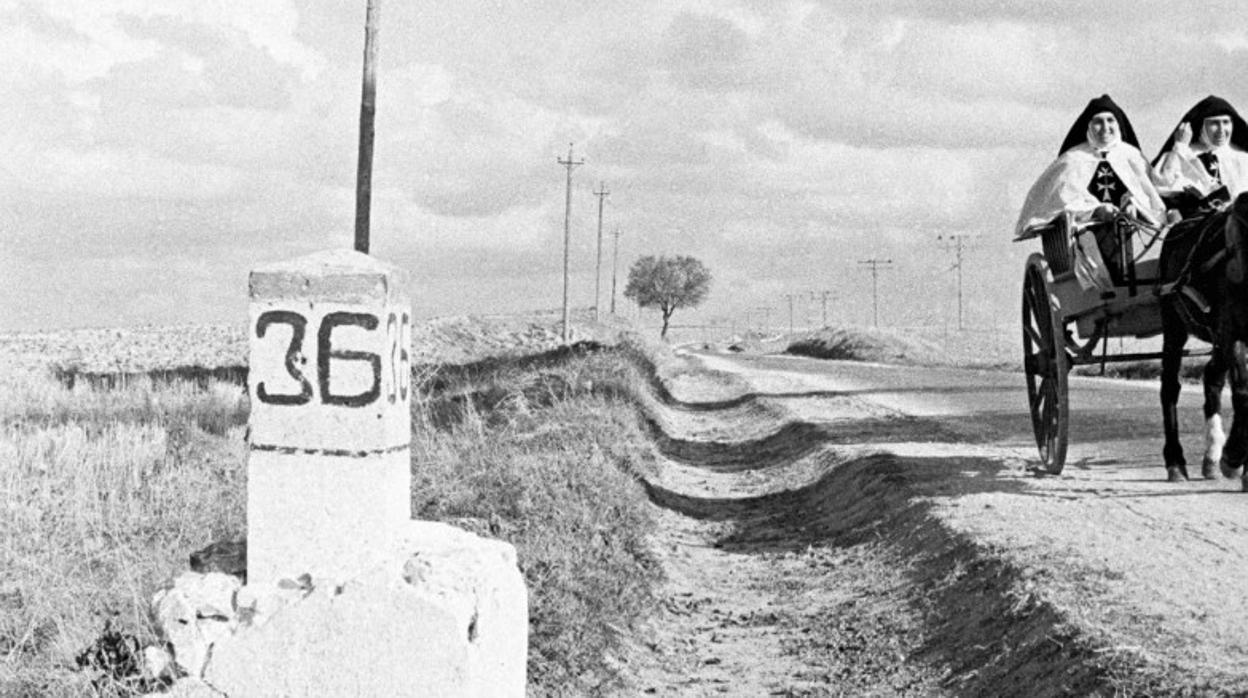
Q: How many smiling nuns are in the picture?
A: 2